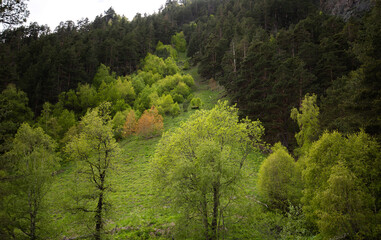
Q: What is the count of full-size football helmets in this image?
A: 0